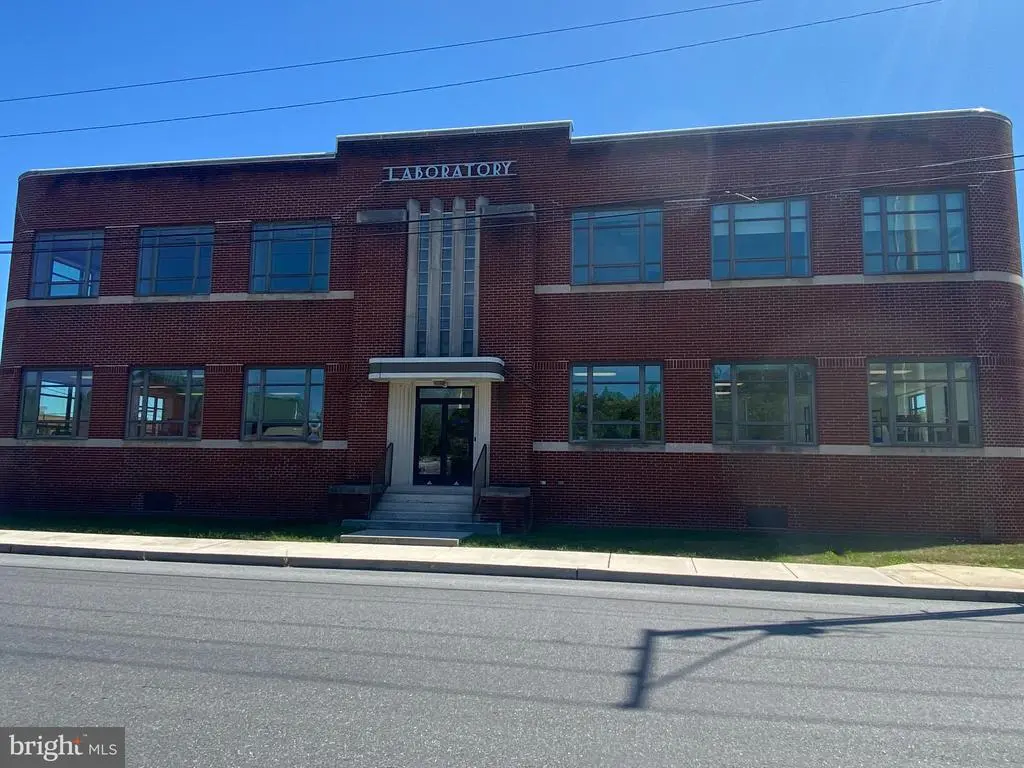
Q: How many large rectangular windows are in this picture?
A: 12